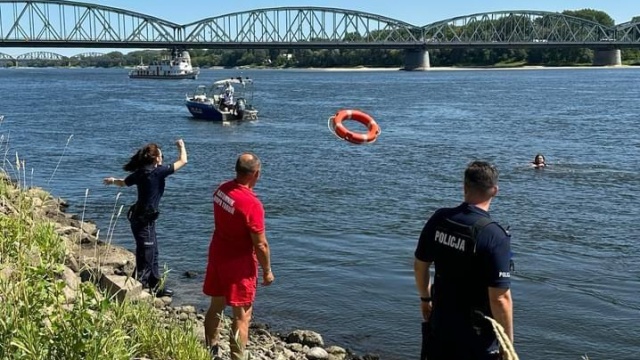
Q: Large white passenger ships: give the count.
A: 1